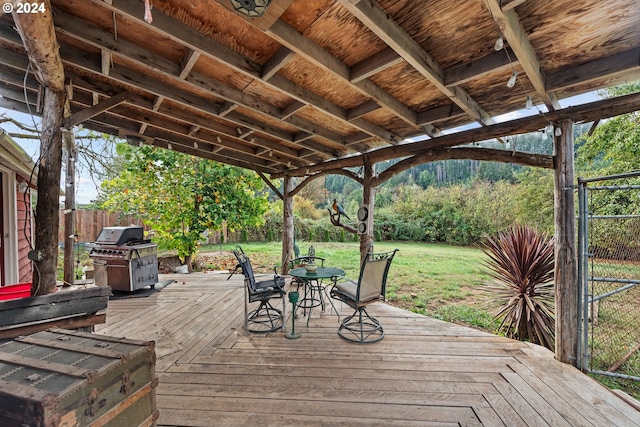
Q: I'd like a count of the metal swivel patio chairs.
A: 2